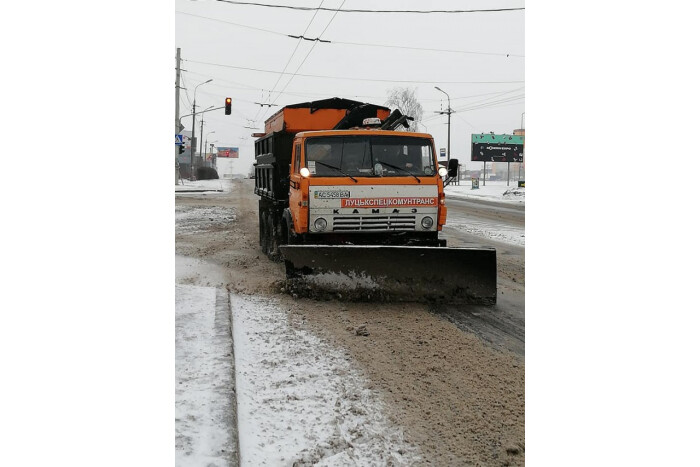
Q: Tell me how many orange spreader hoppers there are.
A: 1